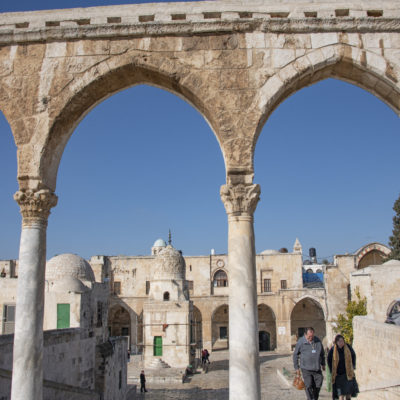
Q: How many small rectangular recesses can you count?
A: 12